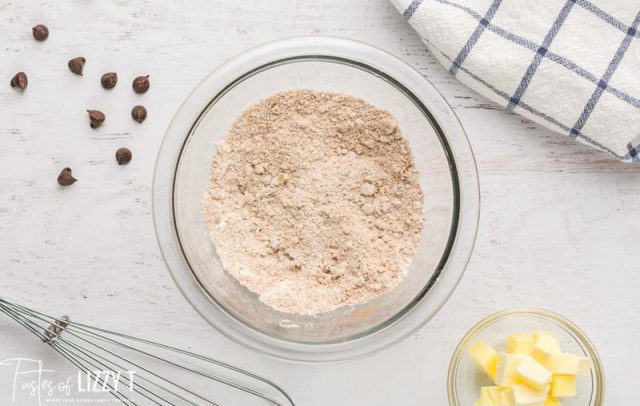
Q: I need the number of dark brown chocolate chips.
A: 9